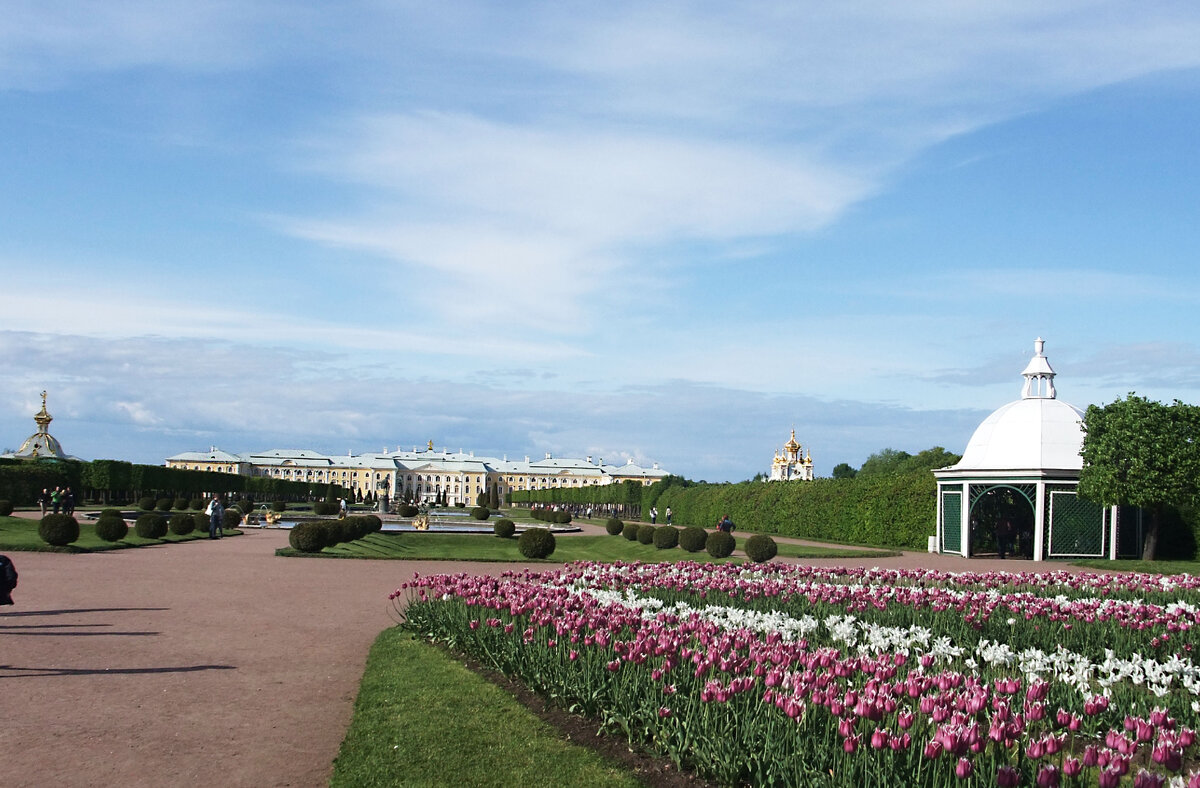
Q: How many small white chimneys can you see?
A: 15